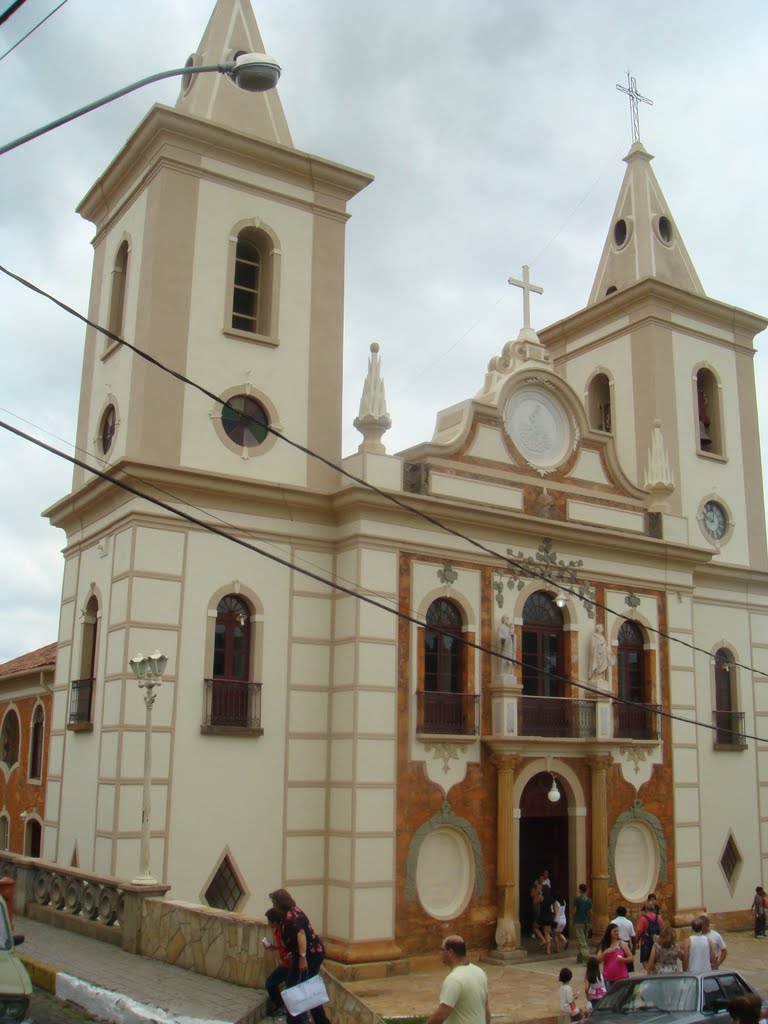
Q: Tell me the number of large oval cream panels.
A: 2